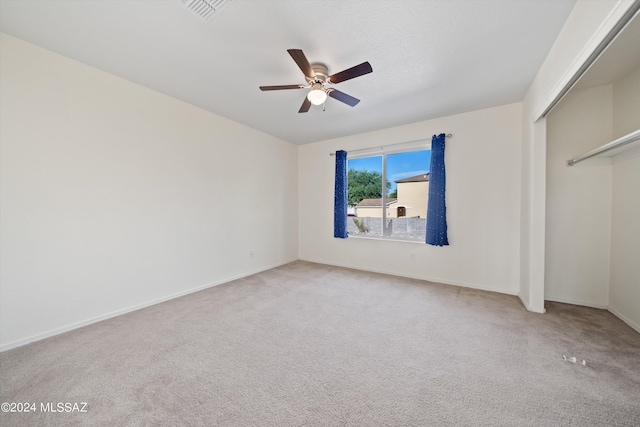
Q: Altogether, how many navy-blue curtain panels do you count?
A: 2